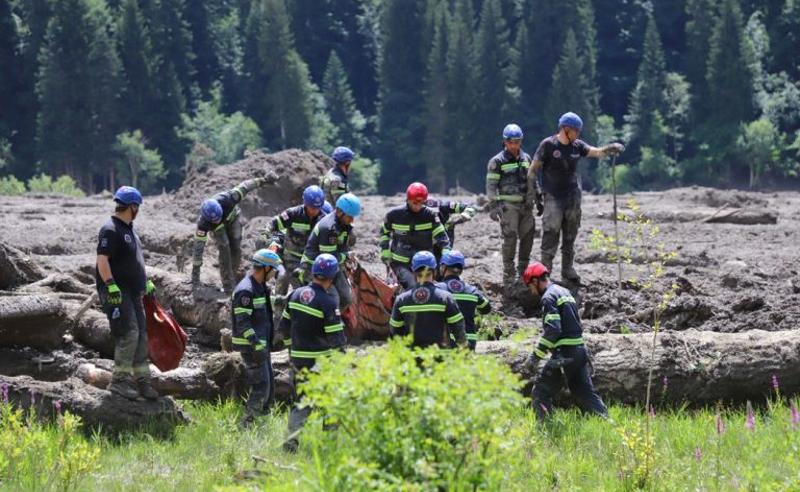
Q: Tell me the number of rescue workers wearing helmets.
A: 14